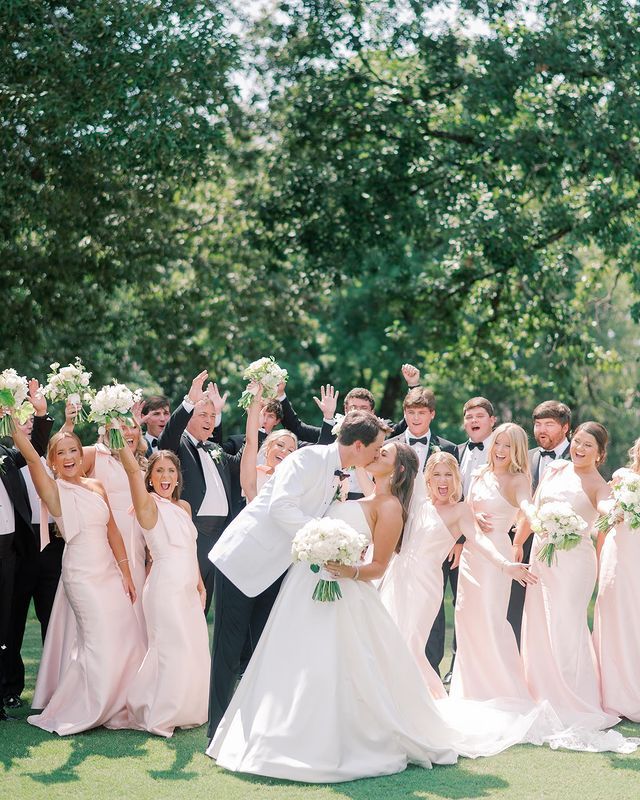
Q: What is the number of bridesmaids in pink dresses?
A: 8